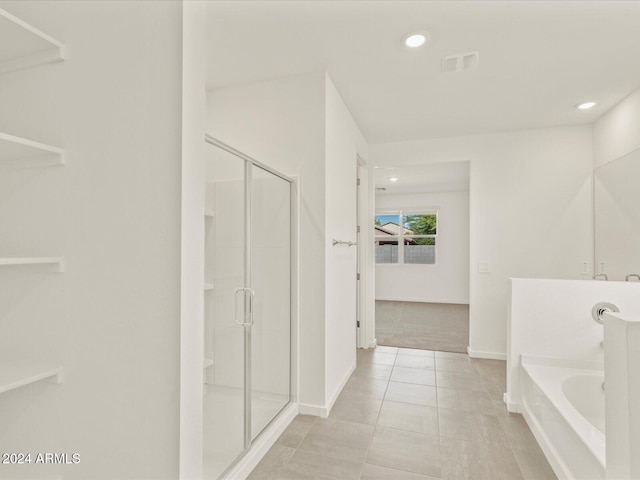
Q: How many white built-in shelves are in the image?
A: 4